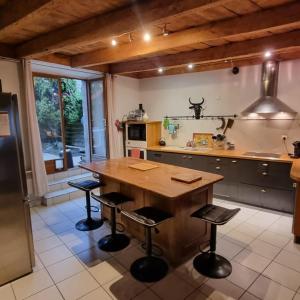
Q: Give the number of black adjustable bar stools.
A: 4